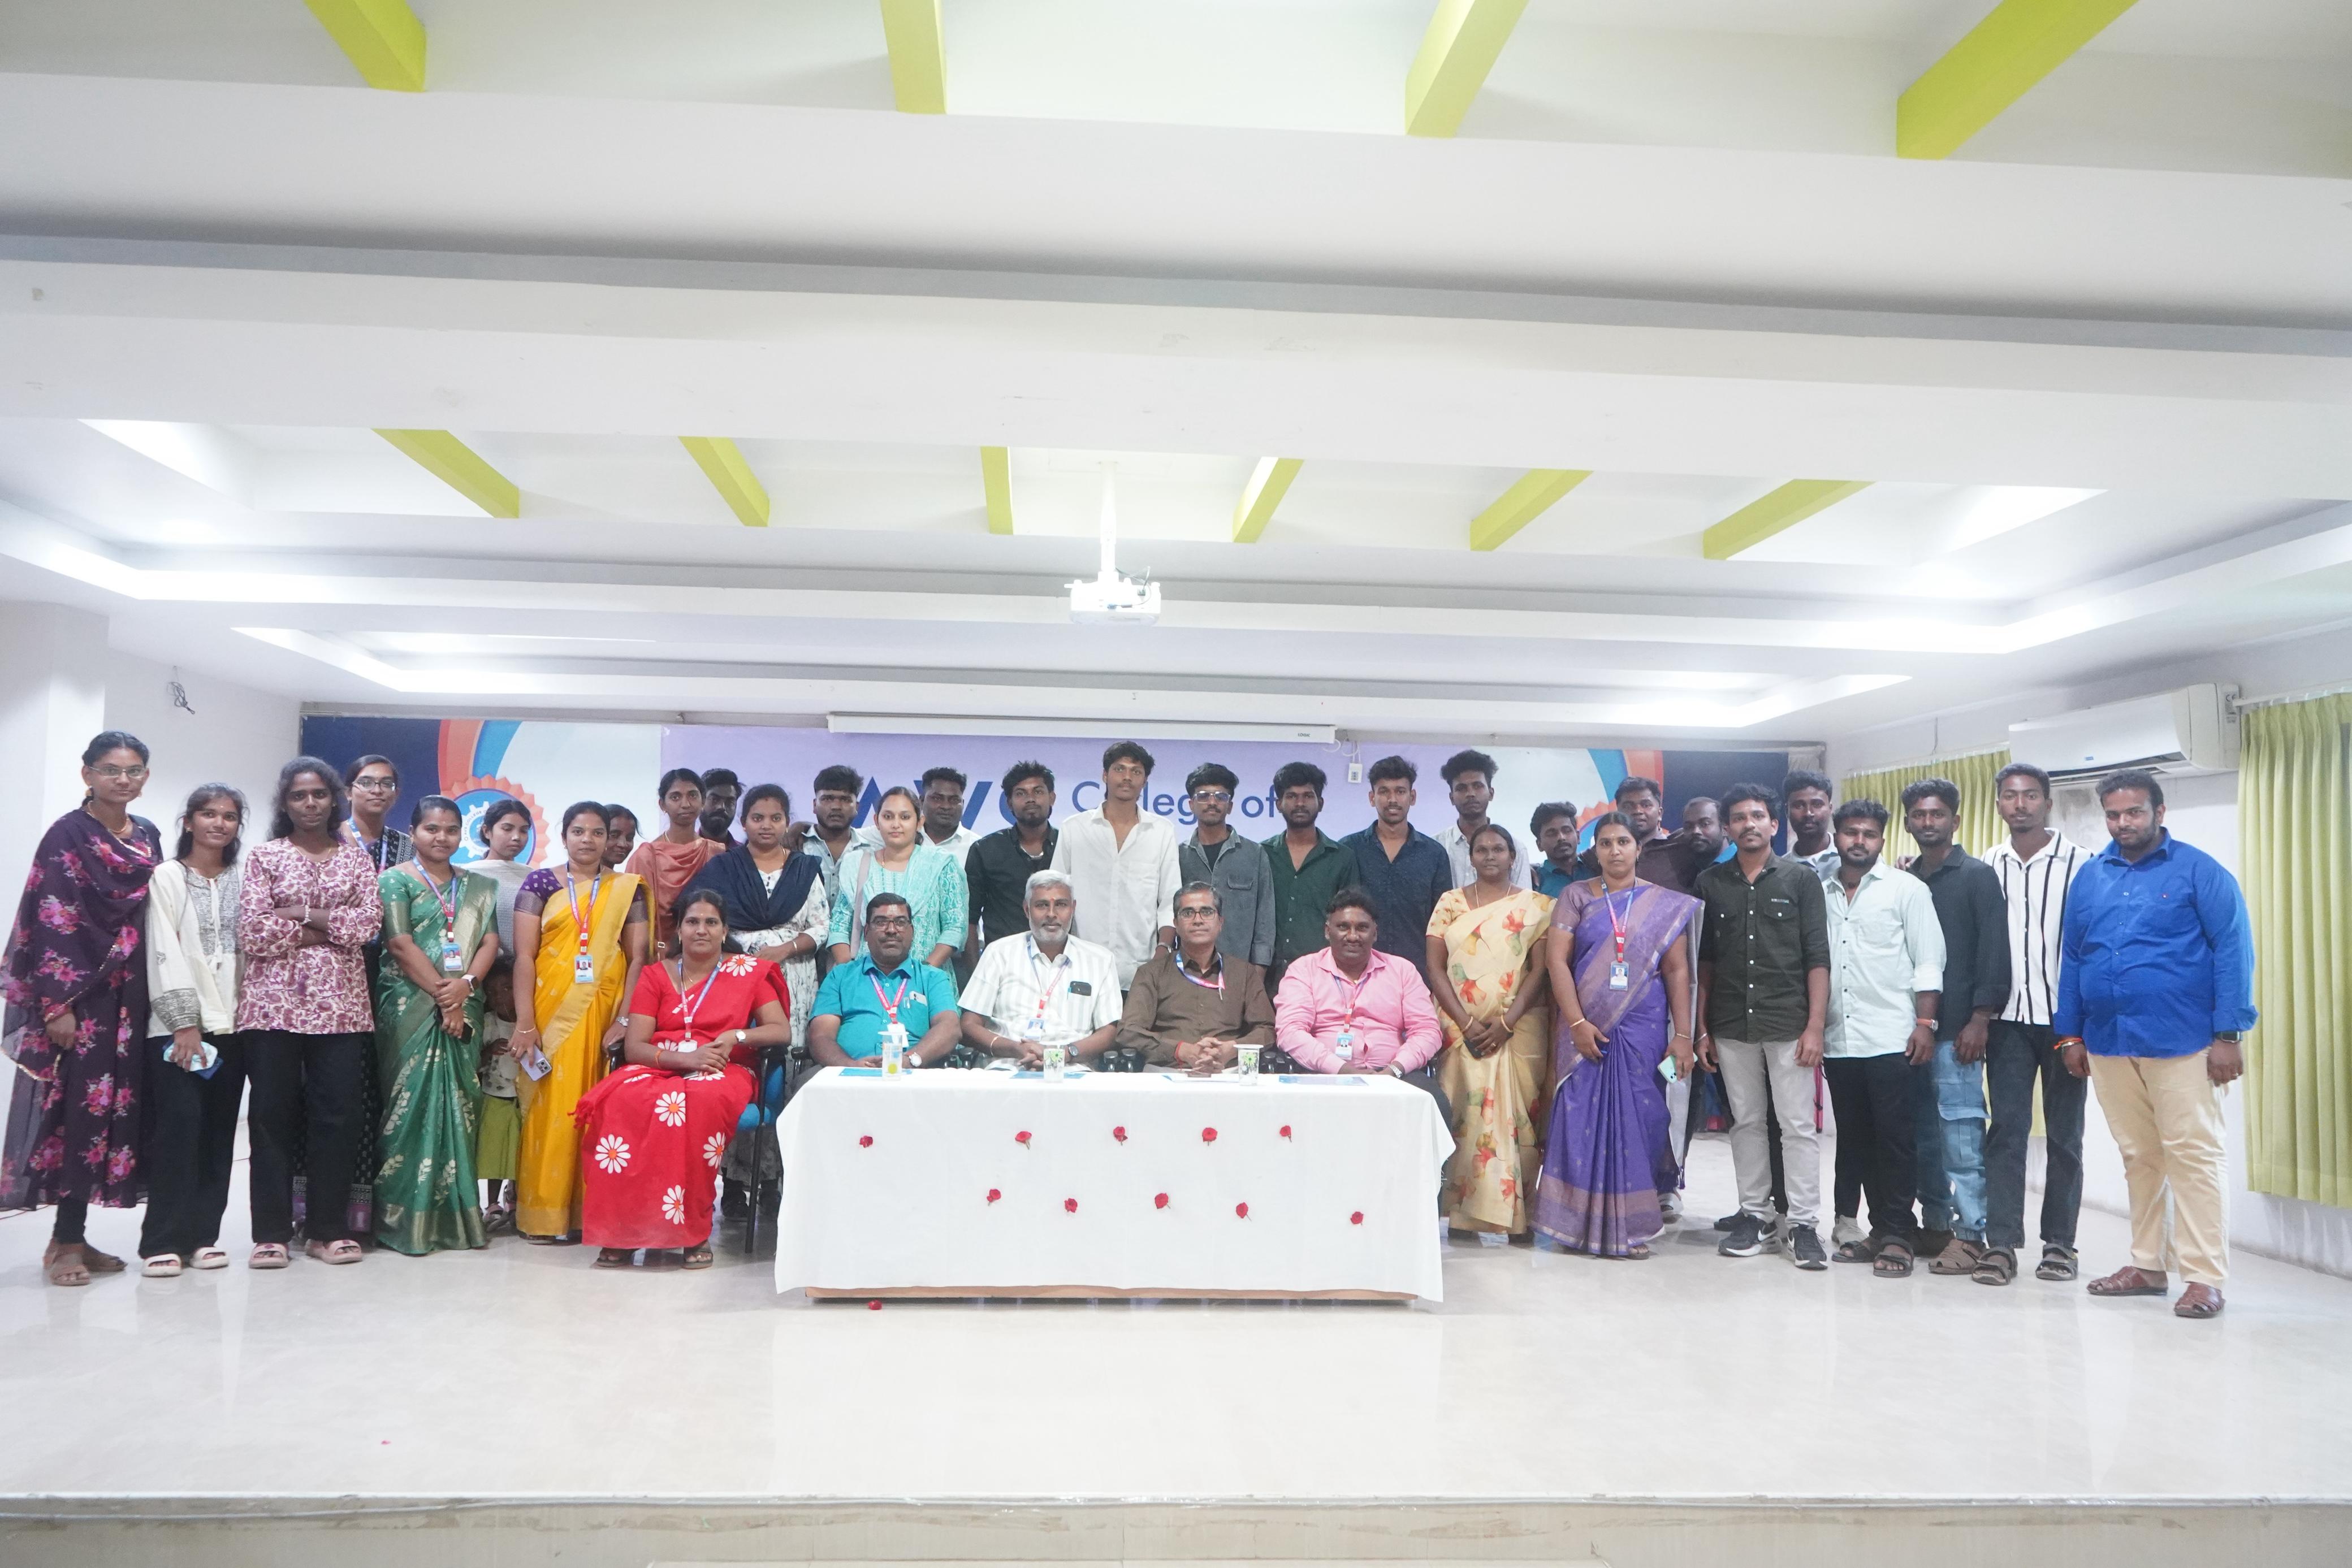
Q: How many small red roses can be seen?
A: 11